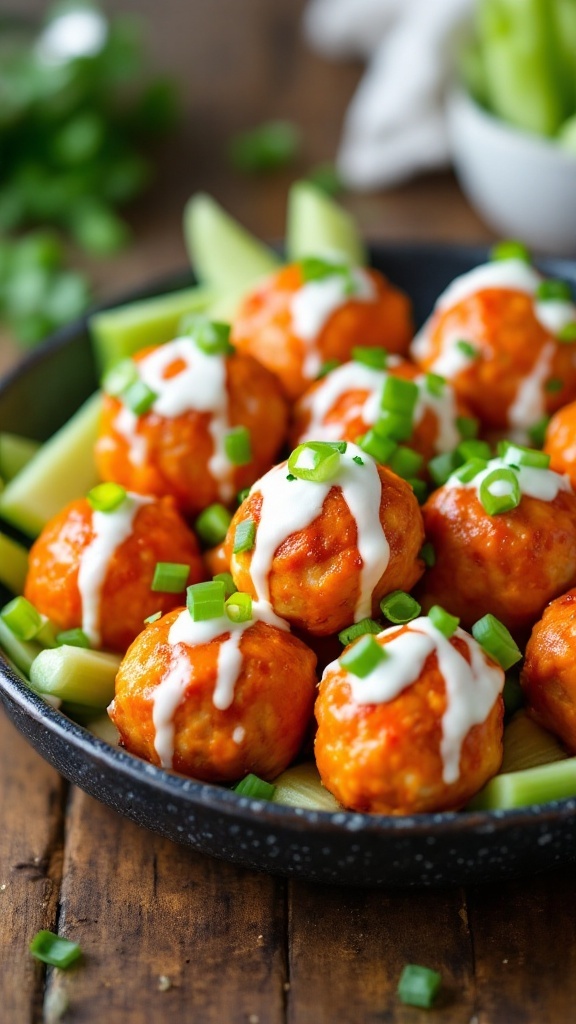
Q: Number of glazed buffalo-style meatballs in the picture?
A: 11